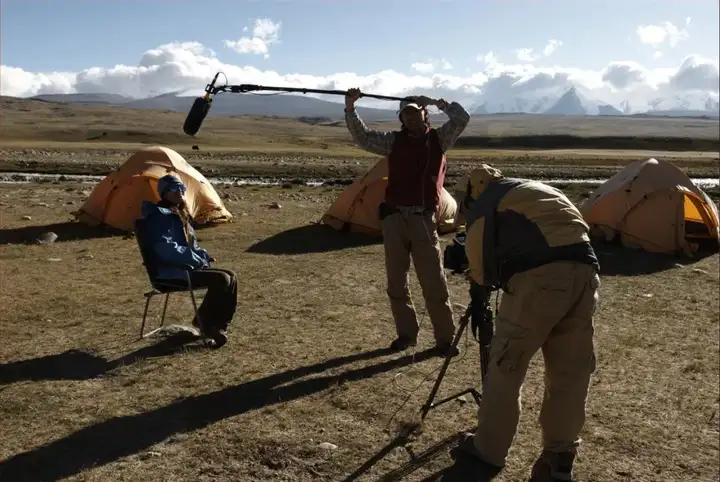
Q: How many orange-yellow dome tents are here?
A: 3